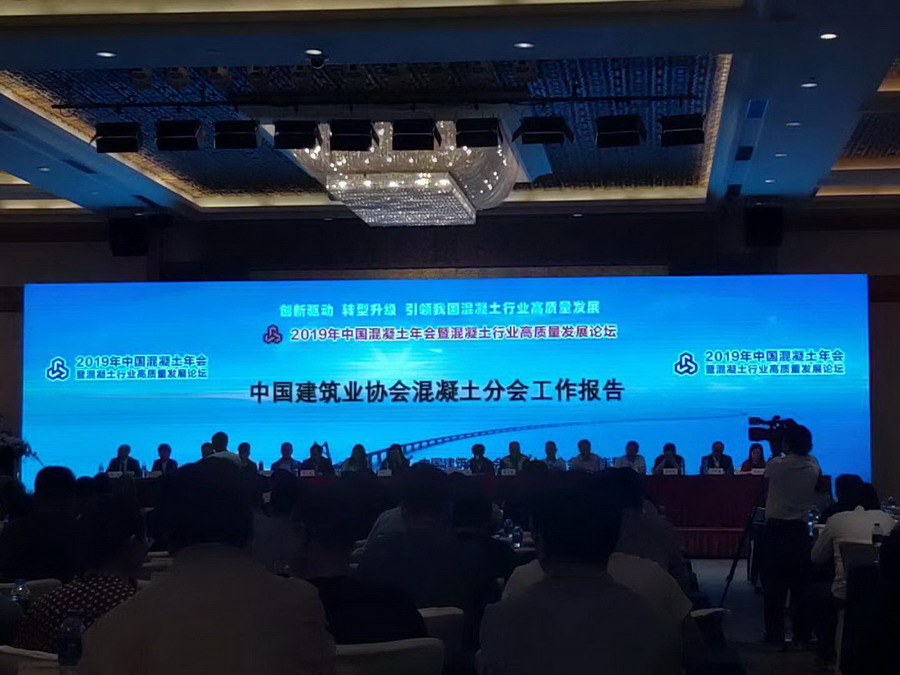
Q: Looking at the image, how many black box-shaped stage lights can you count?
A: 10